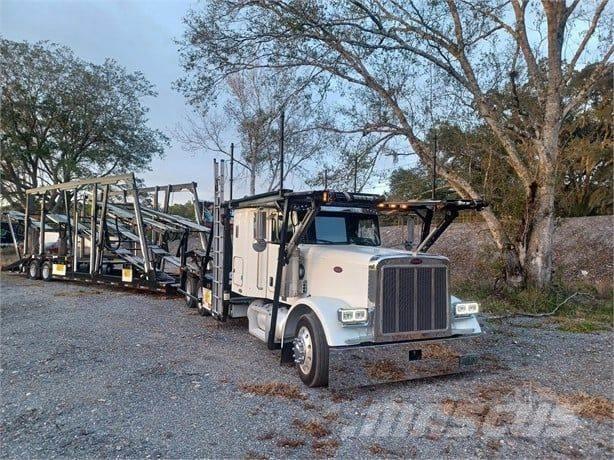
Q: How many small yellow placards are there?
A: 3